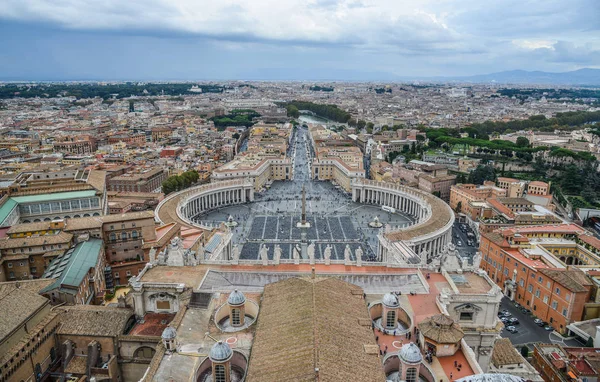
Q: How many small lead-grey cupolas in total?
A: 5